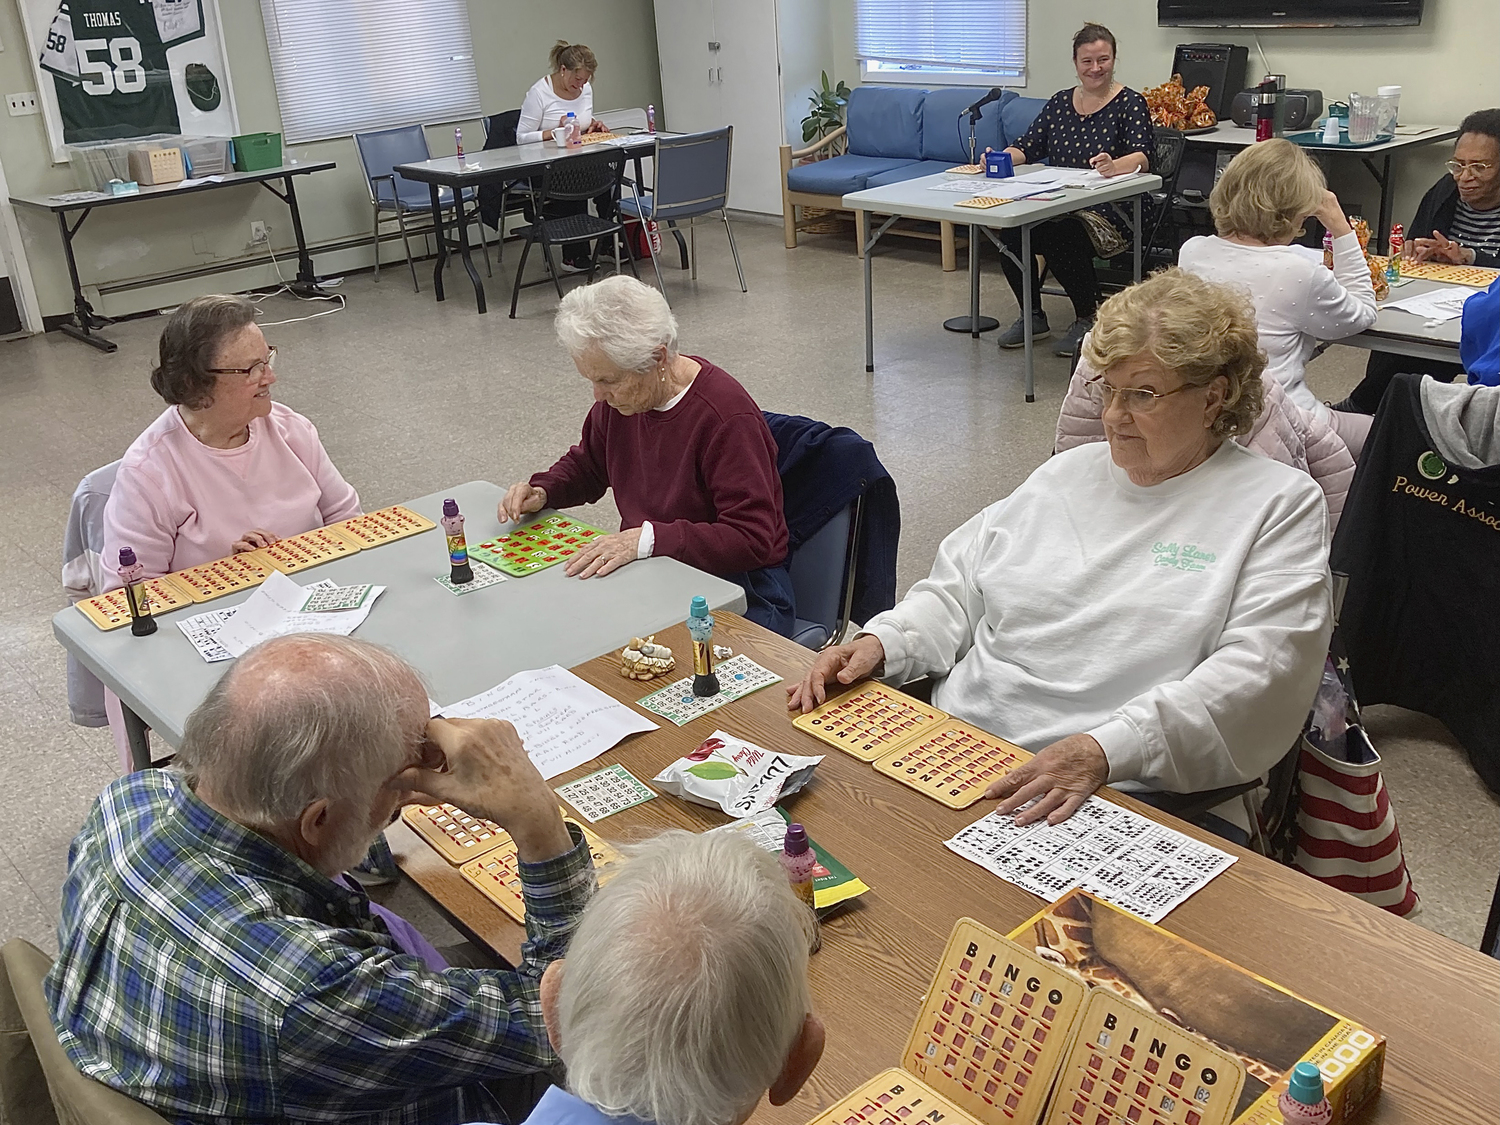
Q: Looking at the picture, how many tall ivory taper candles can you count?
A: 0